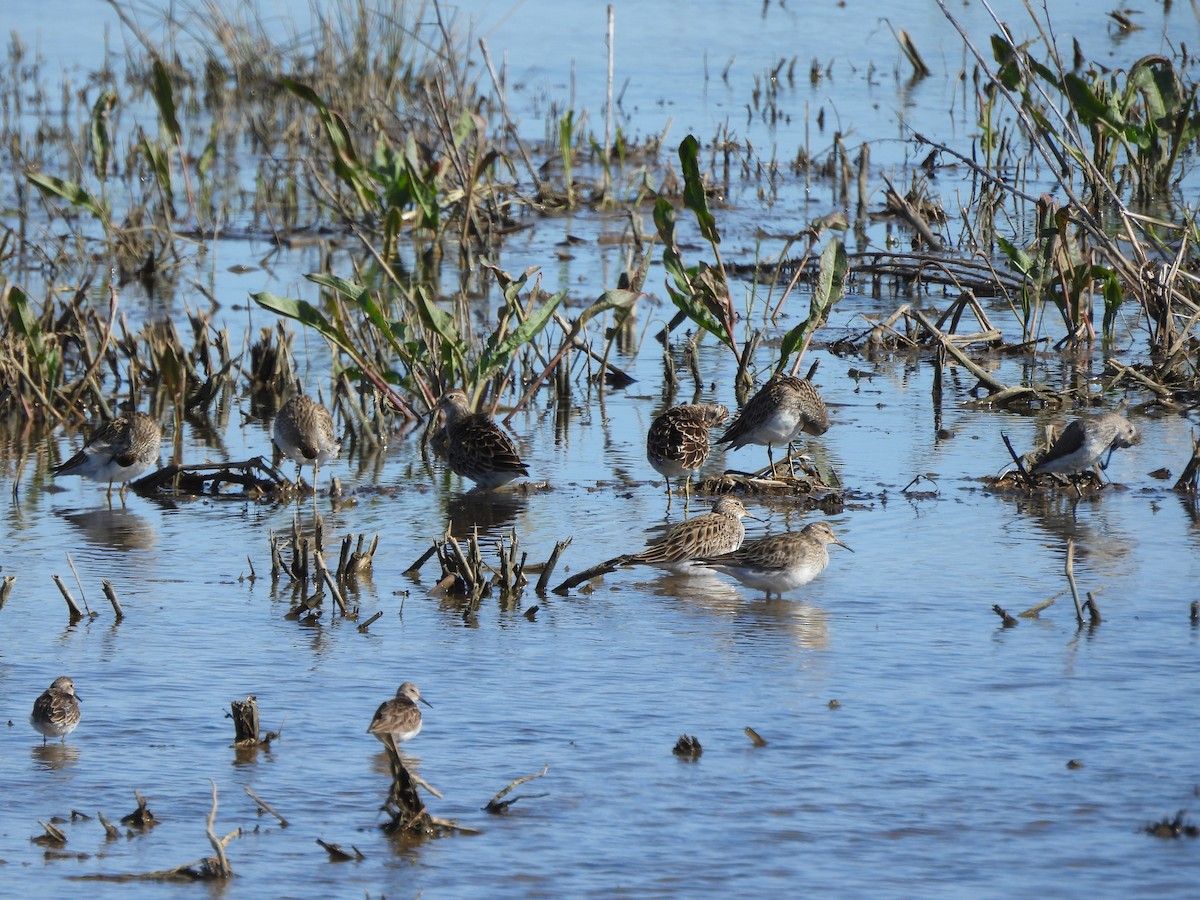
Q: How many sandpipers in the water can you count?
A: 10